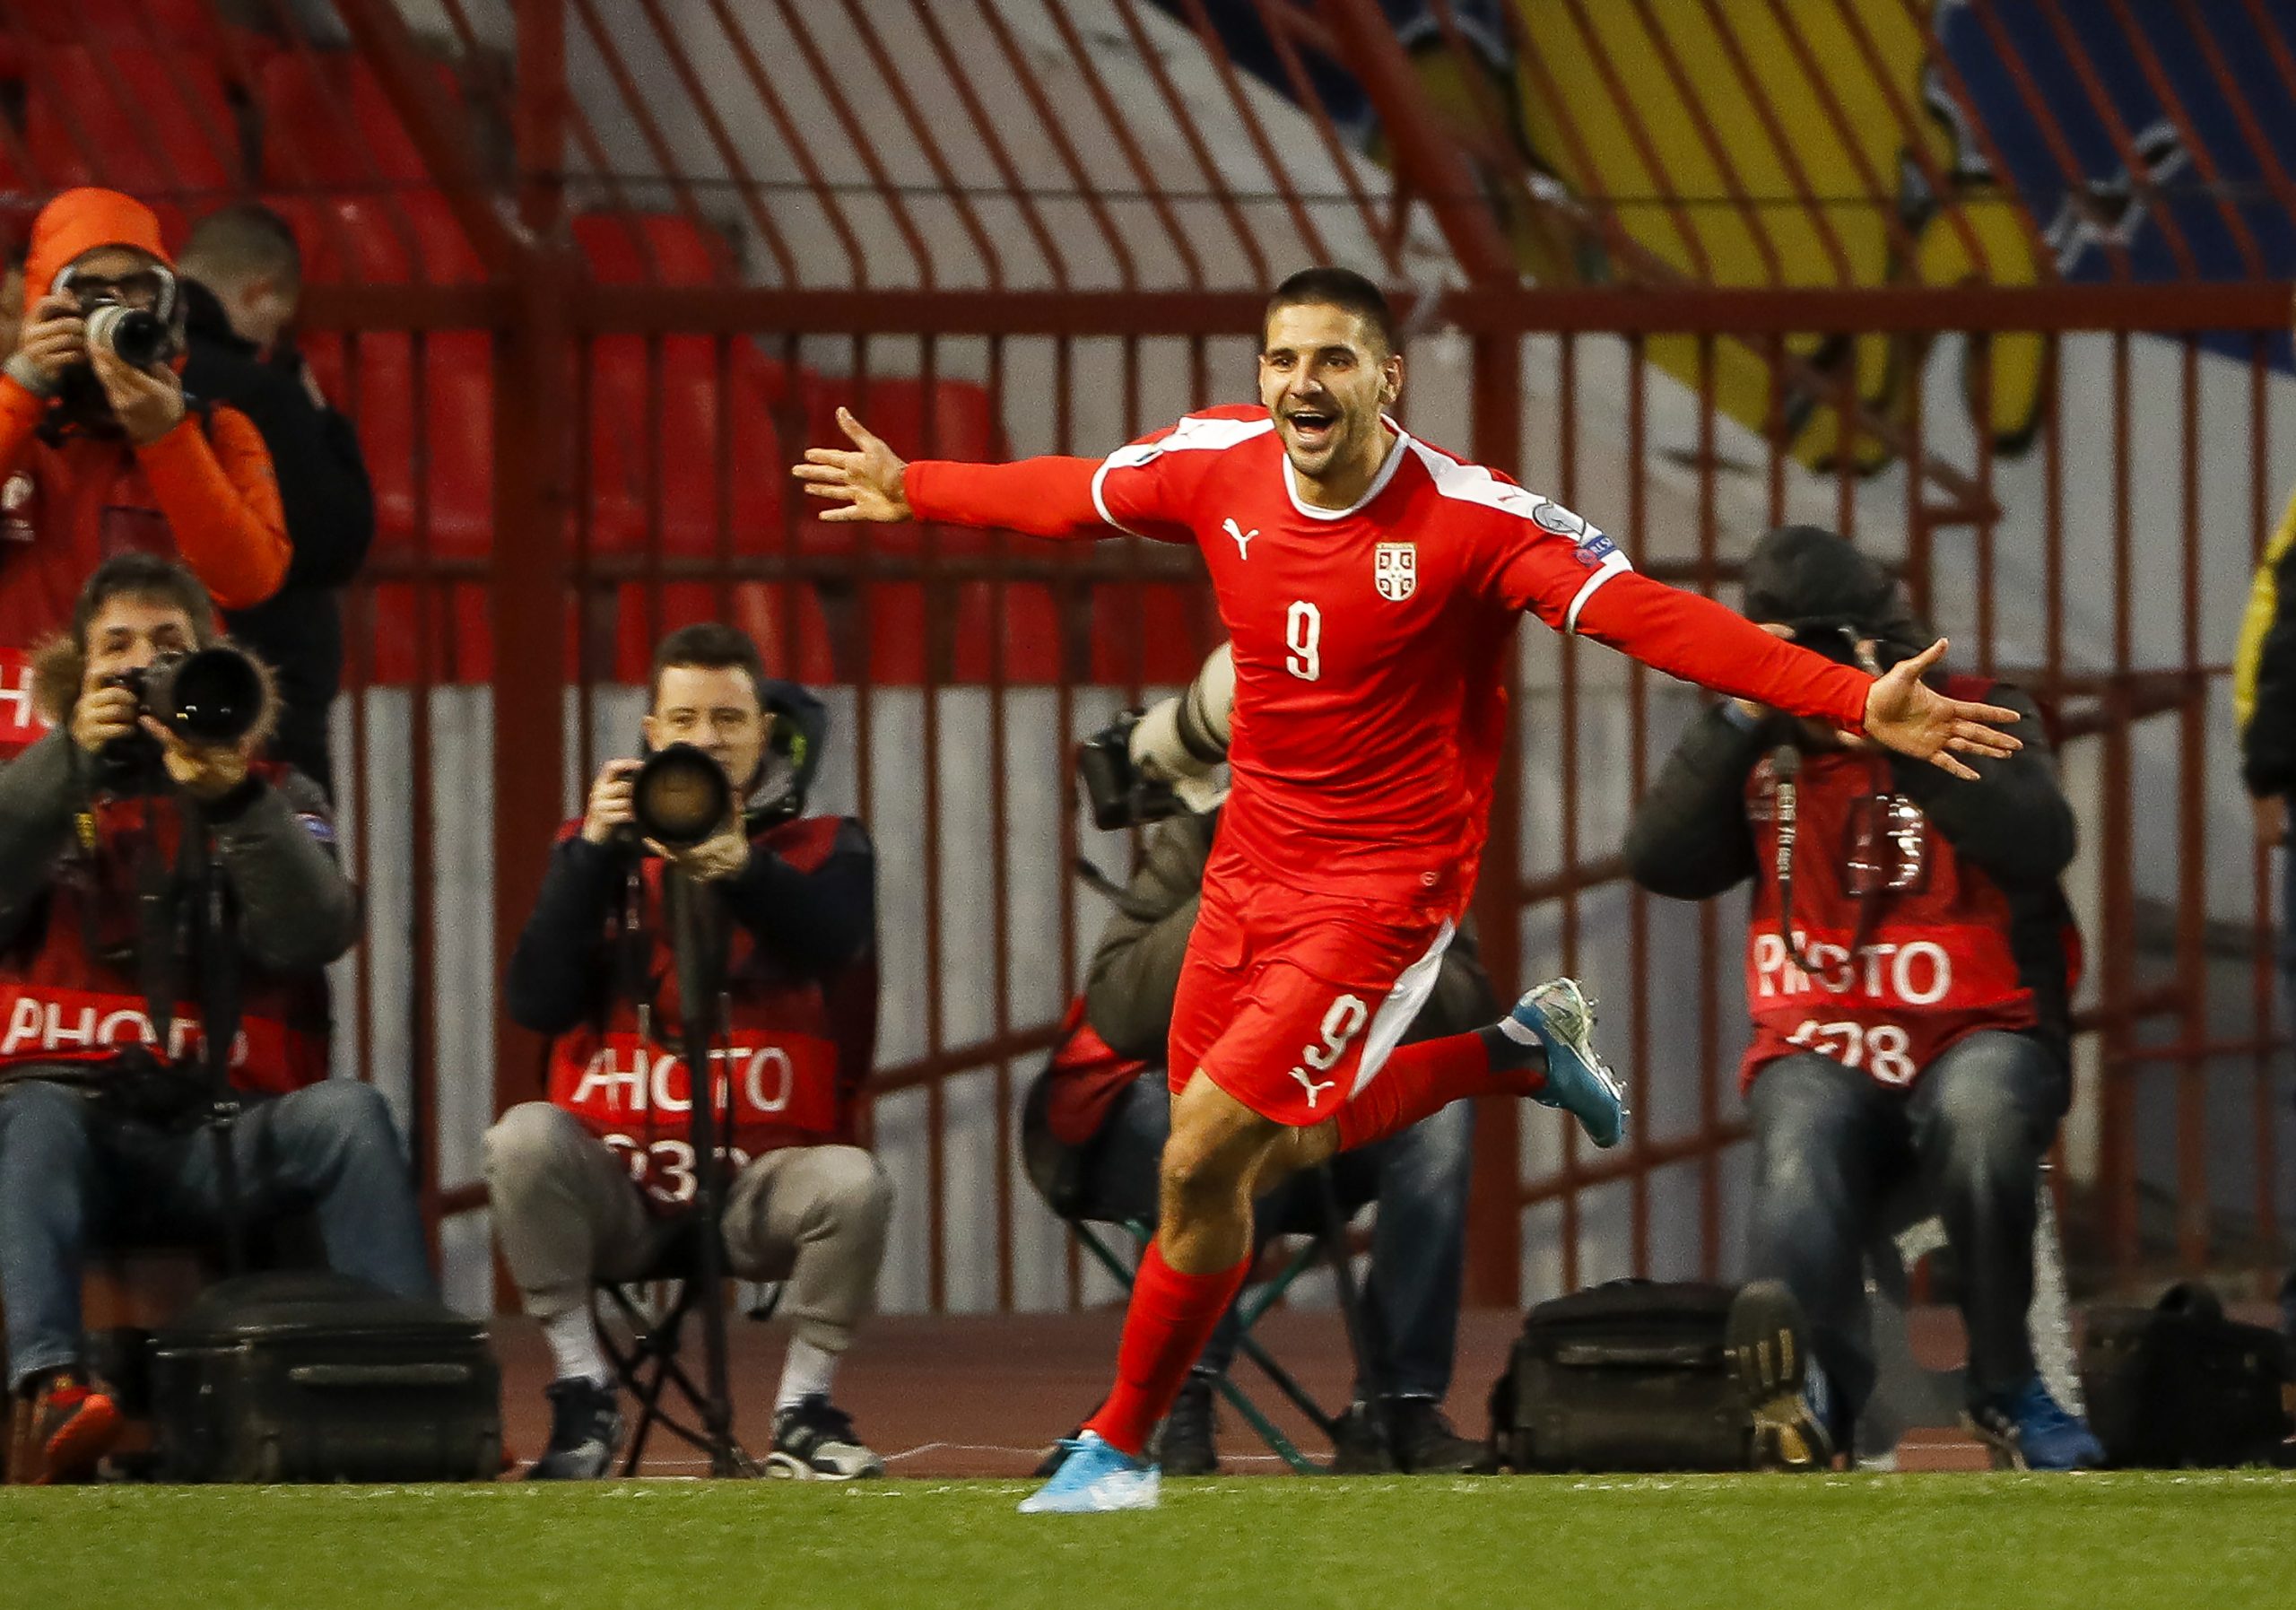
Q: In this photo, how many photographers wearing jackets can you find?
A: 5